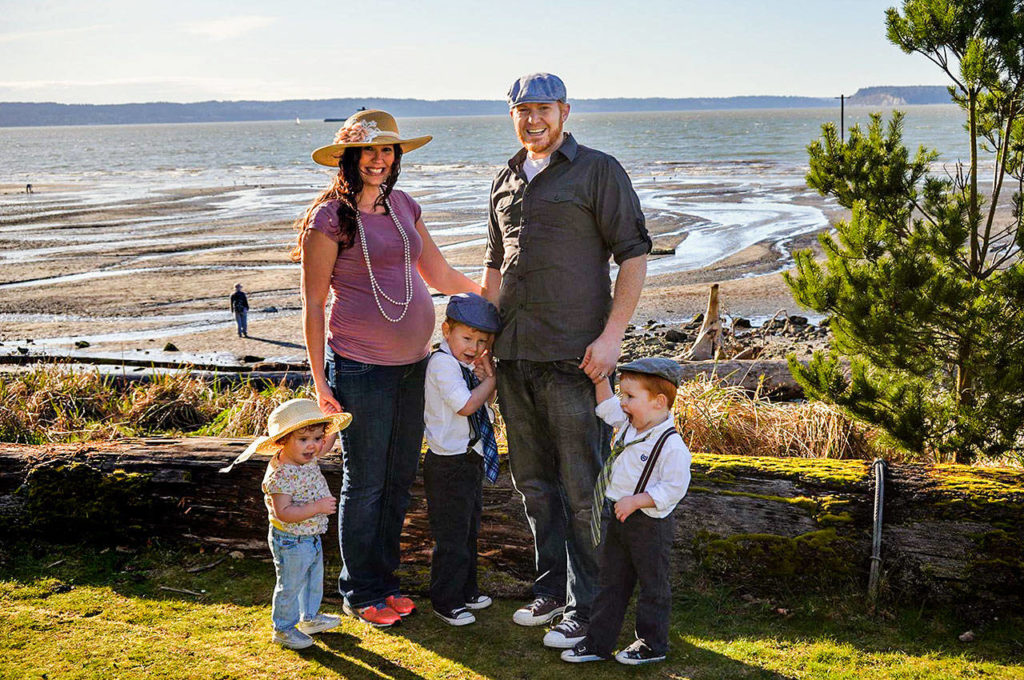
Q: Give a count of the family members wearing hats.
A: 5